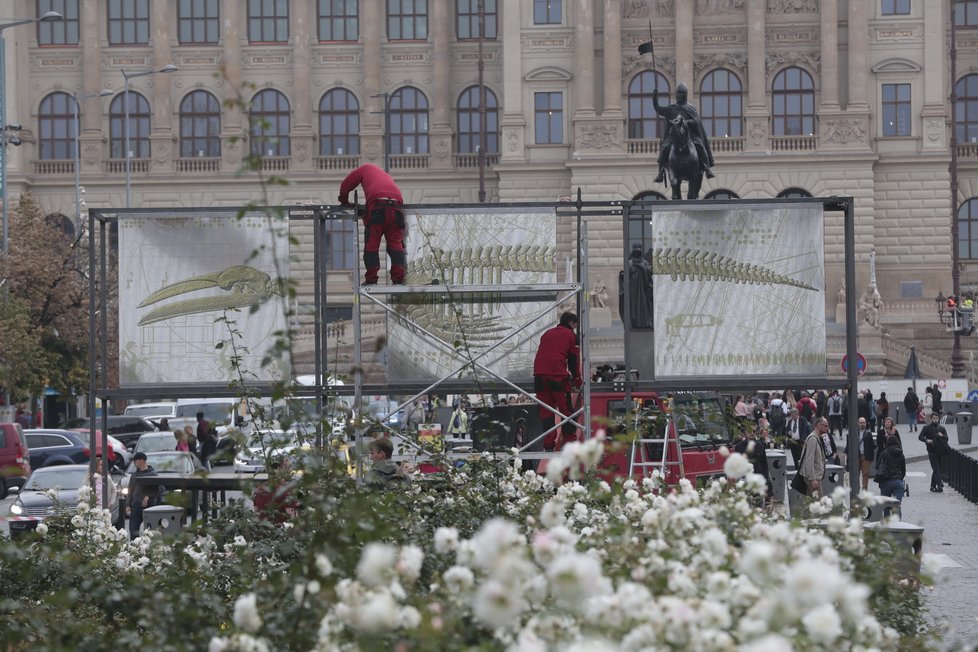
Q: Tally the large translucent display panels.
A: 3